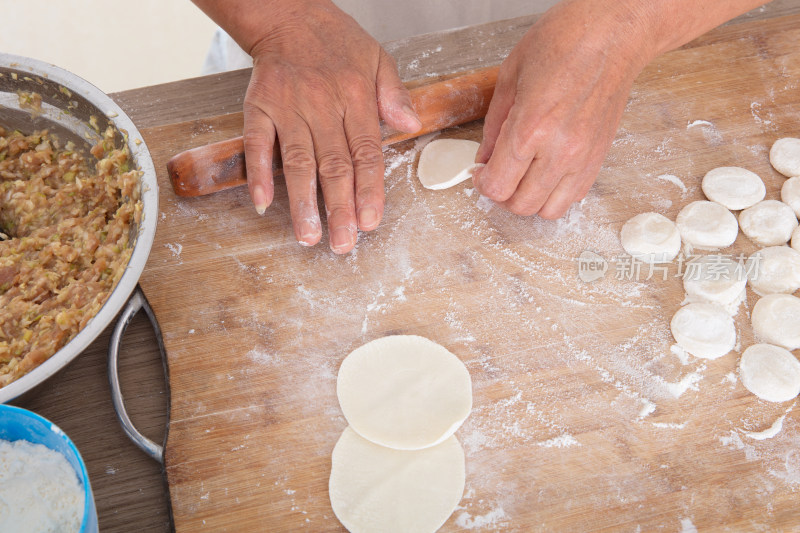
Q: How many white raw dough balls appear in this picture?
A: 12